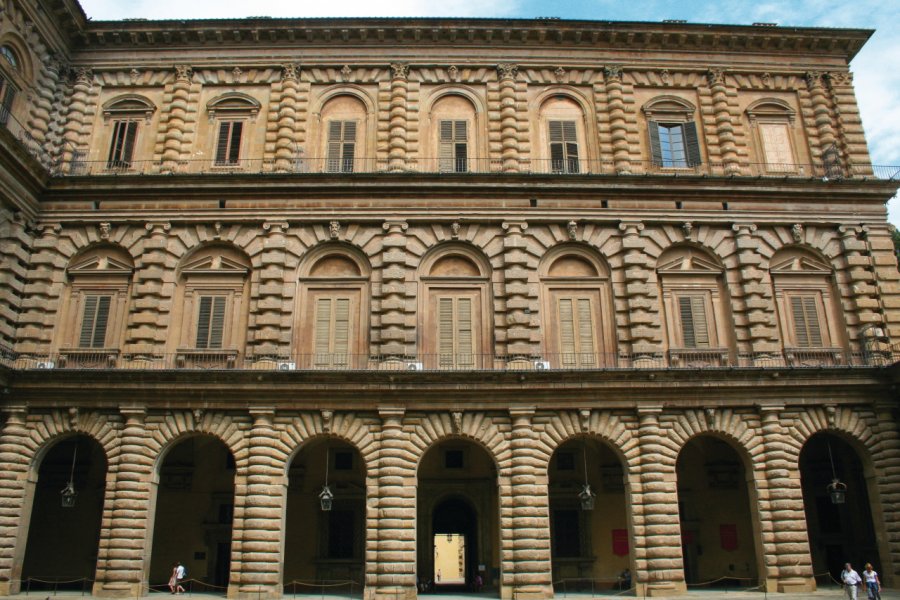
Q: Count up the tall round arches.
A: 7